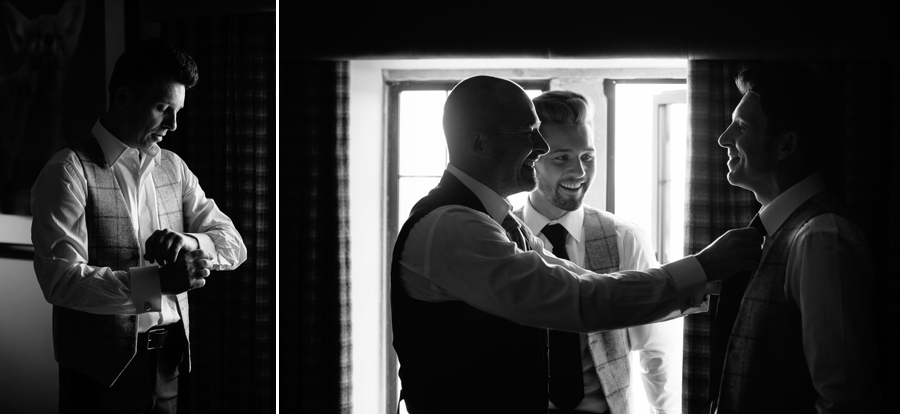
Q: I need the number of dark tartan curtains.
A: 3